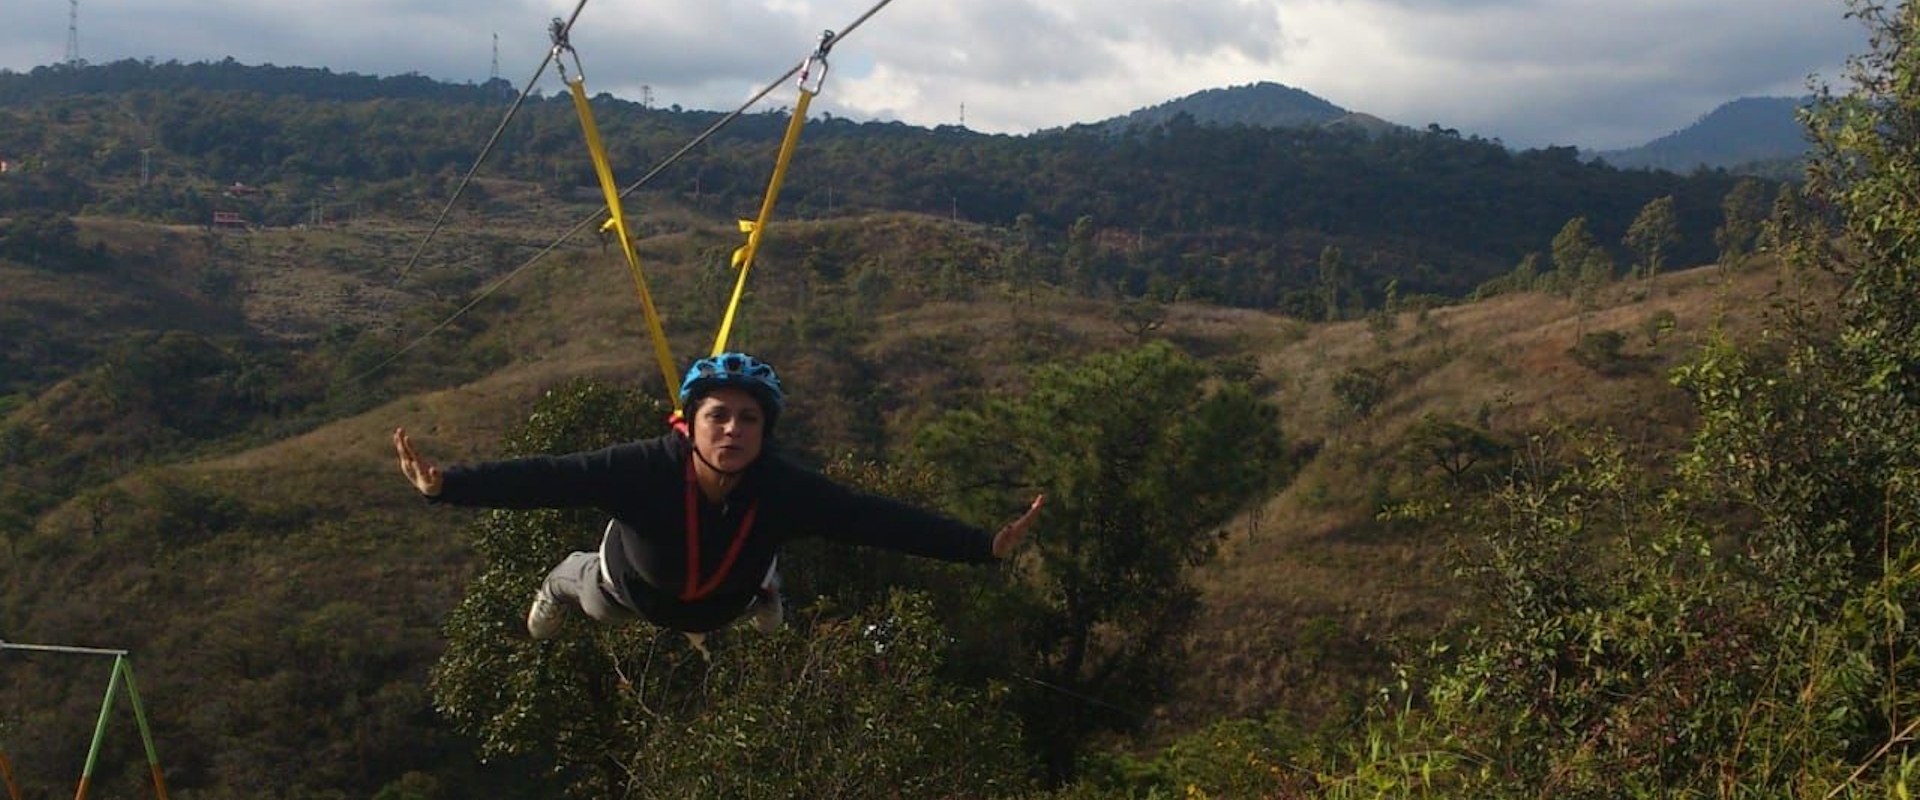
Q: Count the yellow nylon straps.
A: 2